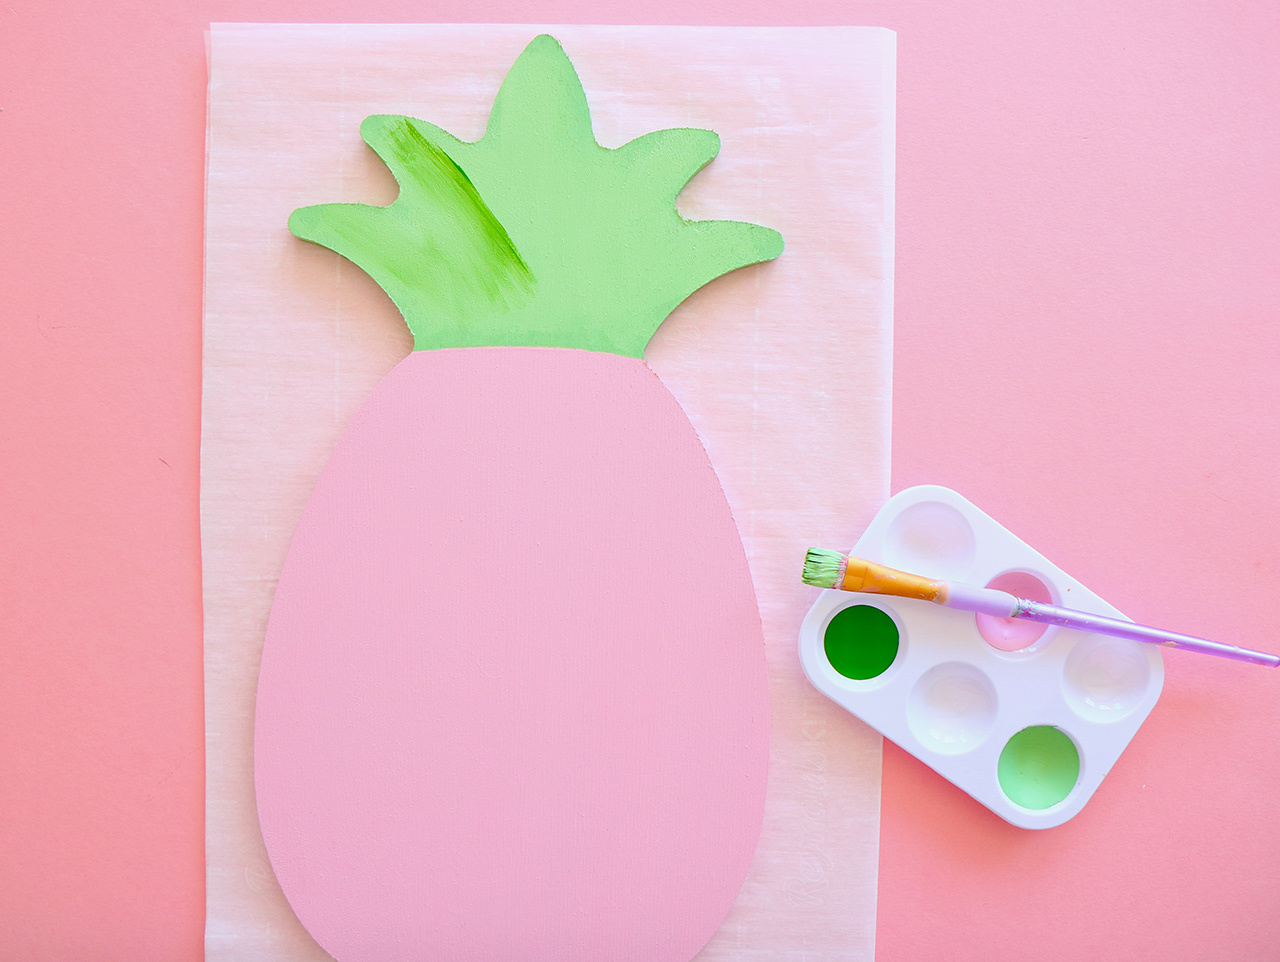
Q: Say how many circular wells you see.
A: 6